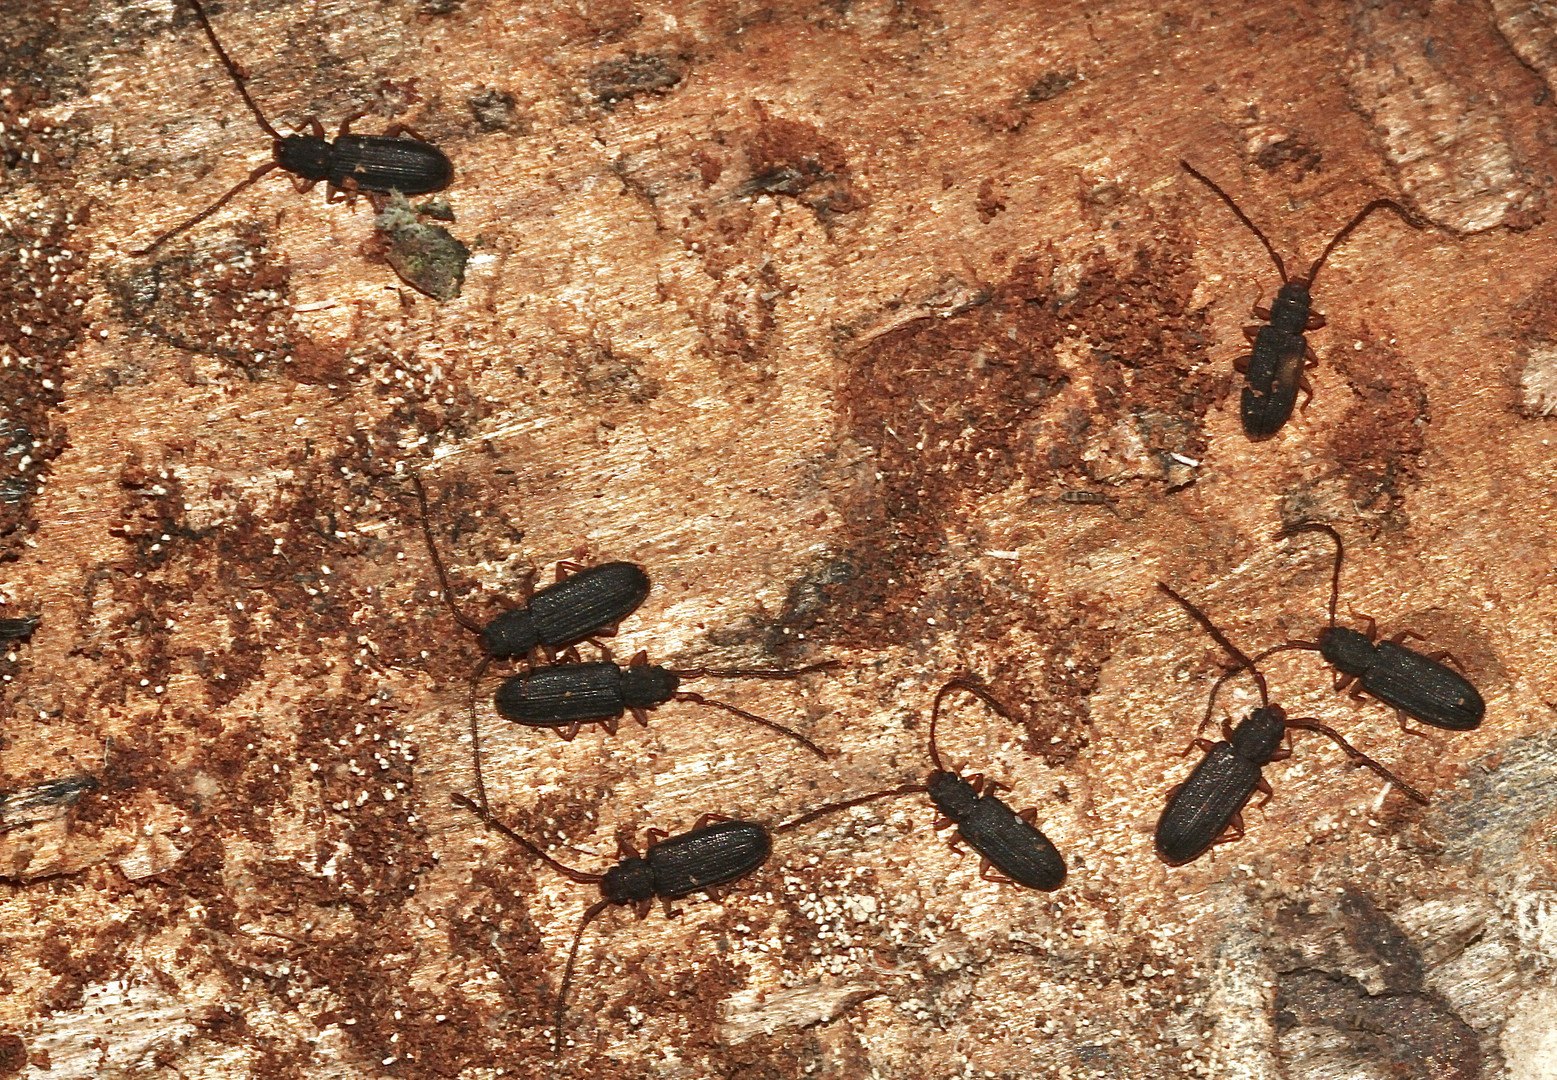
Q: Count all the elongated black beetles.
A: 8